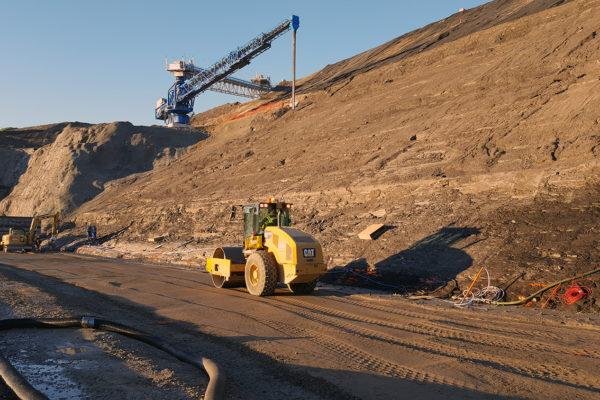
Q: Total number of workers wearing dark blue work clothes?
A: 2